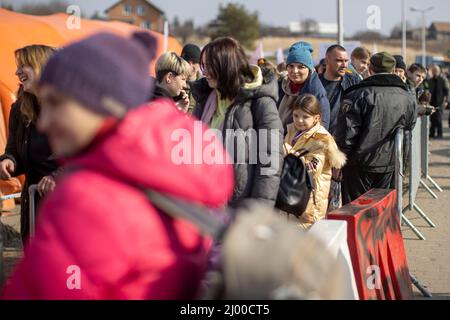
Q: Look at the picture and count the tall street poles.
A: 3